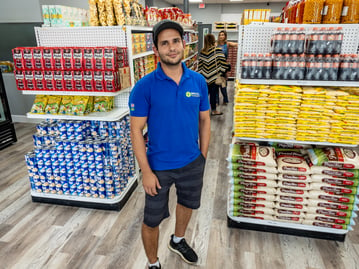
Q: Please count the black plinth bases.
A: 2